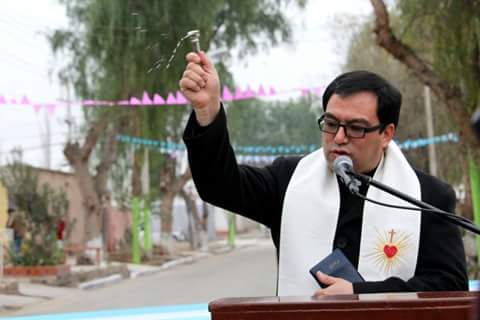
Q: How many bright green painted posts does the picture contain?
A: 4